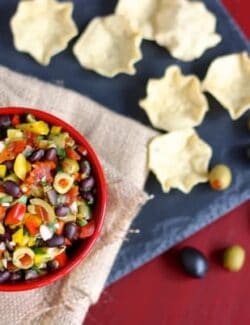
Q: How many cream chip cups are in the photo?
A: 7